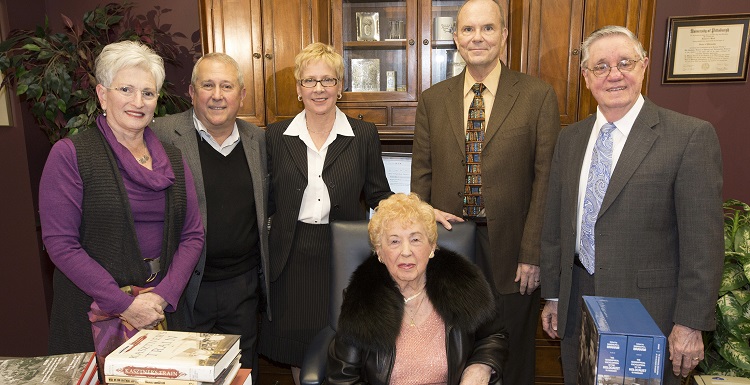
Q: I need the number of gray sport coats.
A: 2